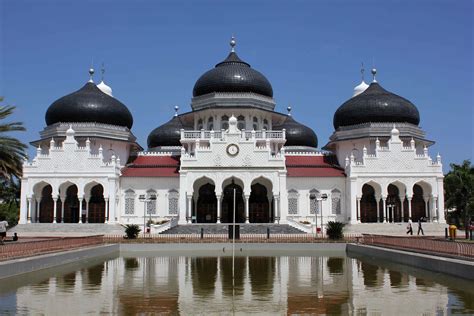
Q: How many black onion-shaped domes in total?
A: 5